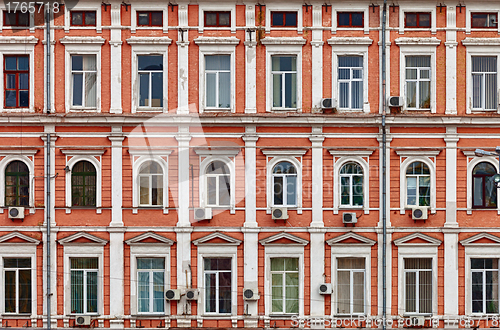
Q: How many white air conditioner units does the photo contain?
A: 13